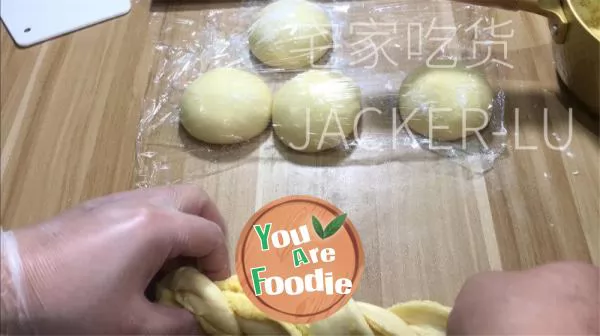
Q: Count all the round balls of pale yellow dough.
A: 4